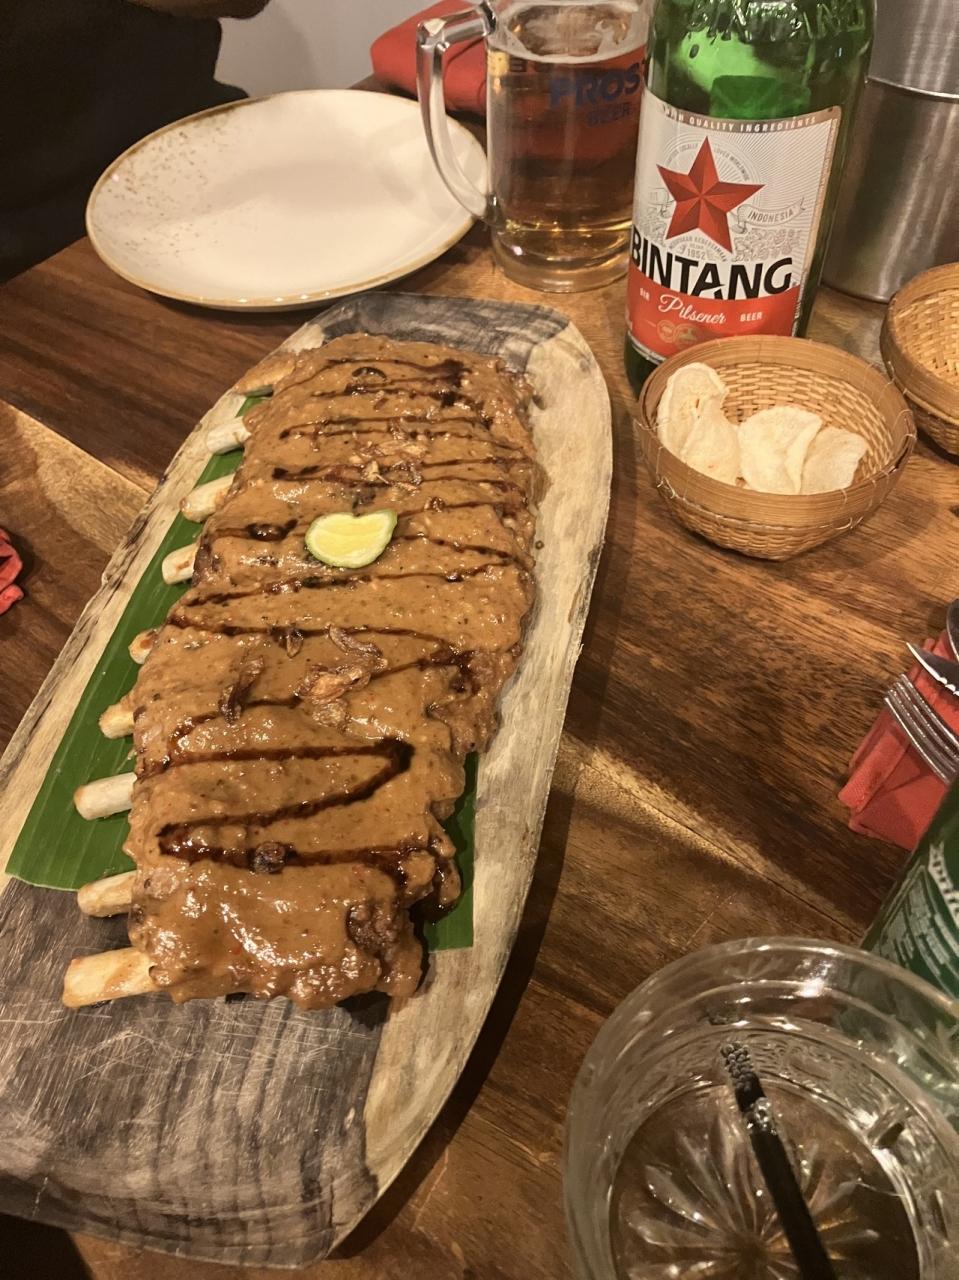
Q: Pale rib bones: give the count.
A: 9